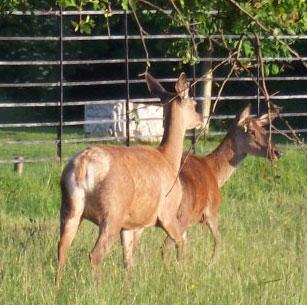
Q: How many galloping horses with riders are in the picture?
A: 0